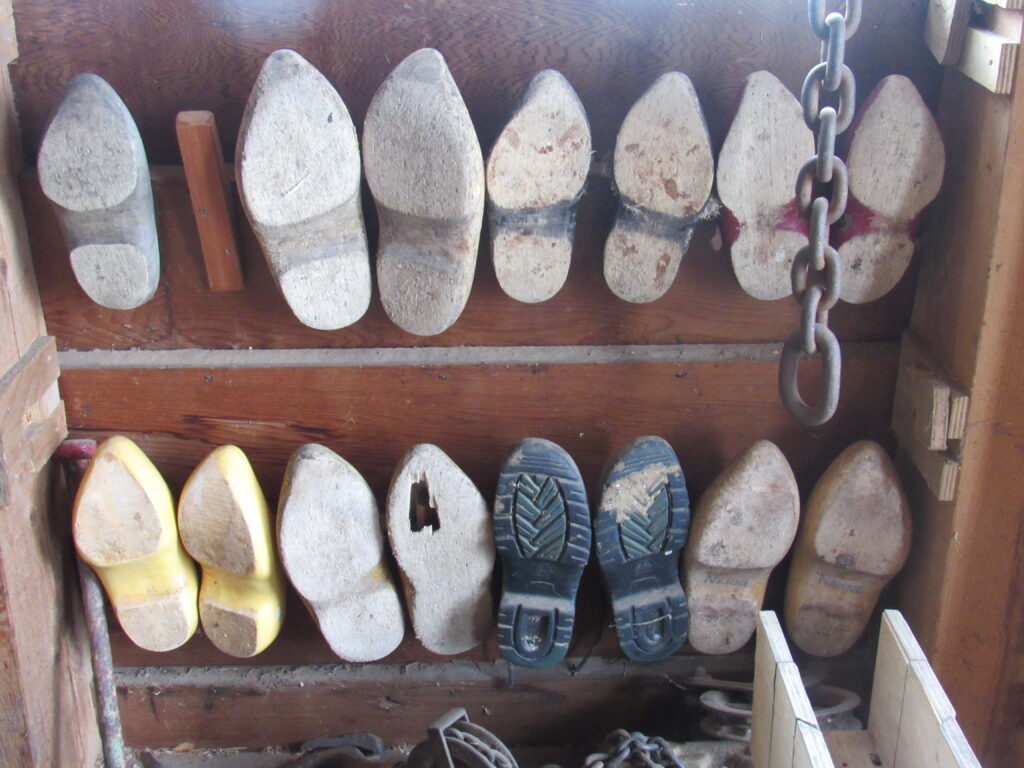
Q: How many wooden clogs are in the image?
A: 13